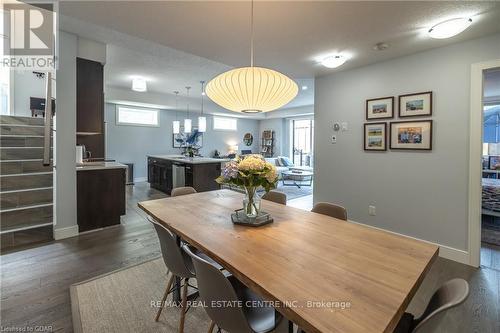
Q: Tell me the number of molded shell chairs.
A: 6